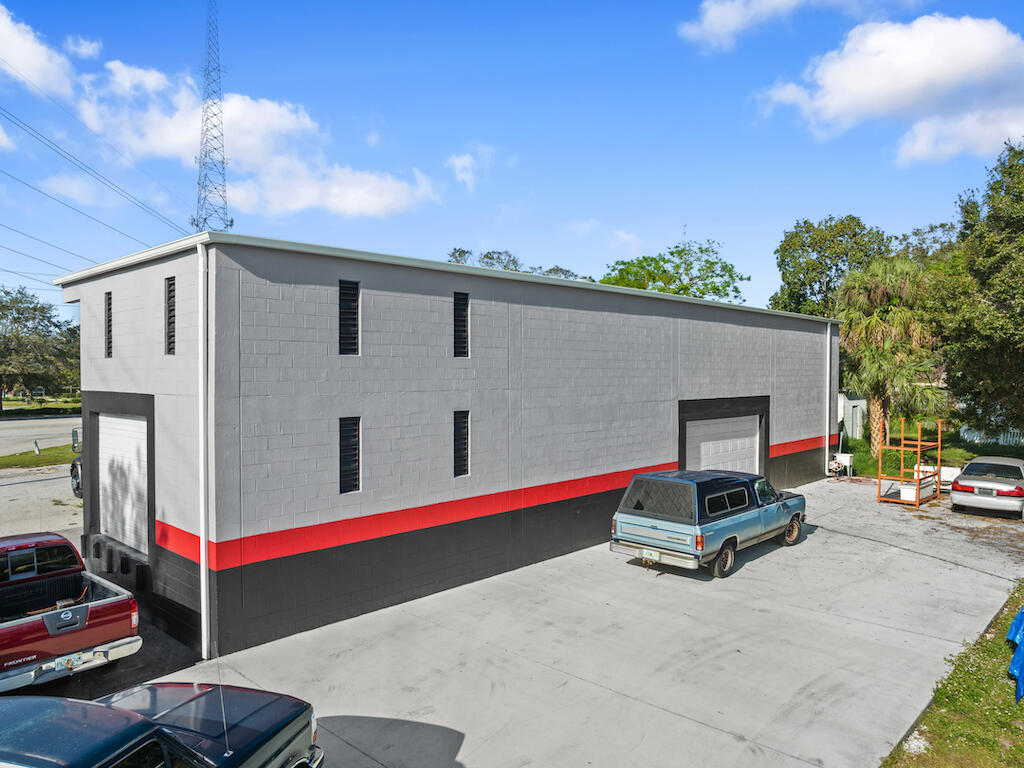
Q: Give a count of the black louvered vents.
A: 6